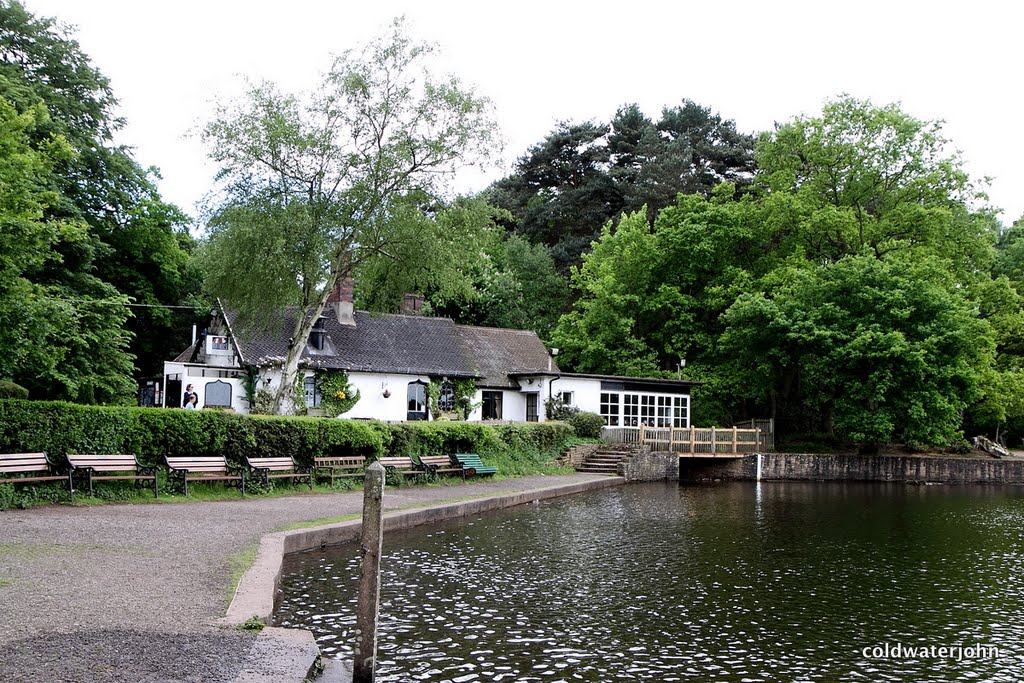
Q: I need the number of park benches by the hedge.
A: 8